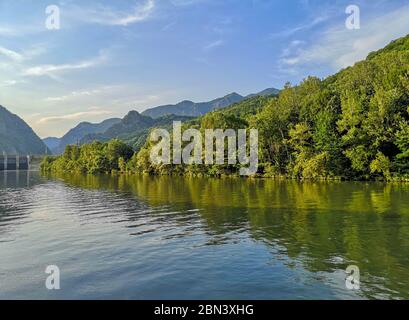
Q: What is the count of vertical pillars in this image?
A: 3